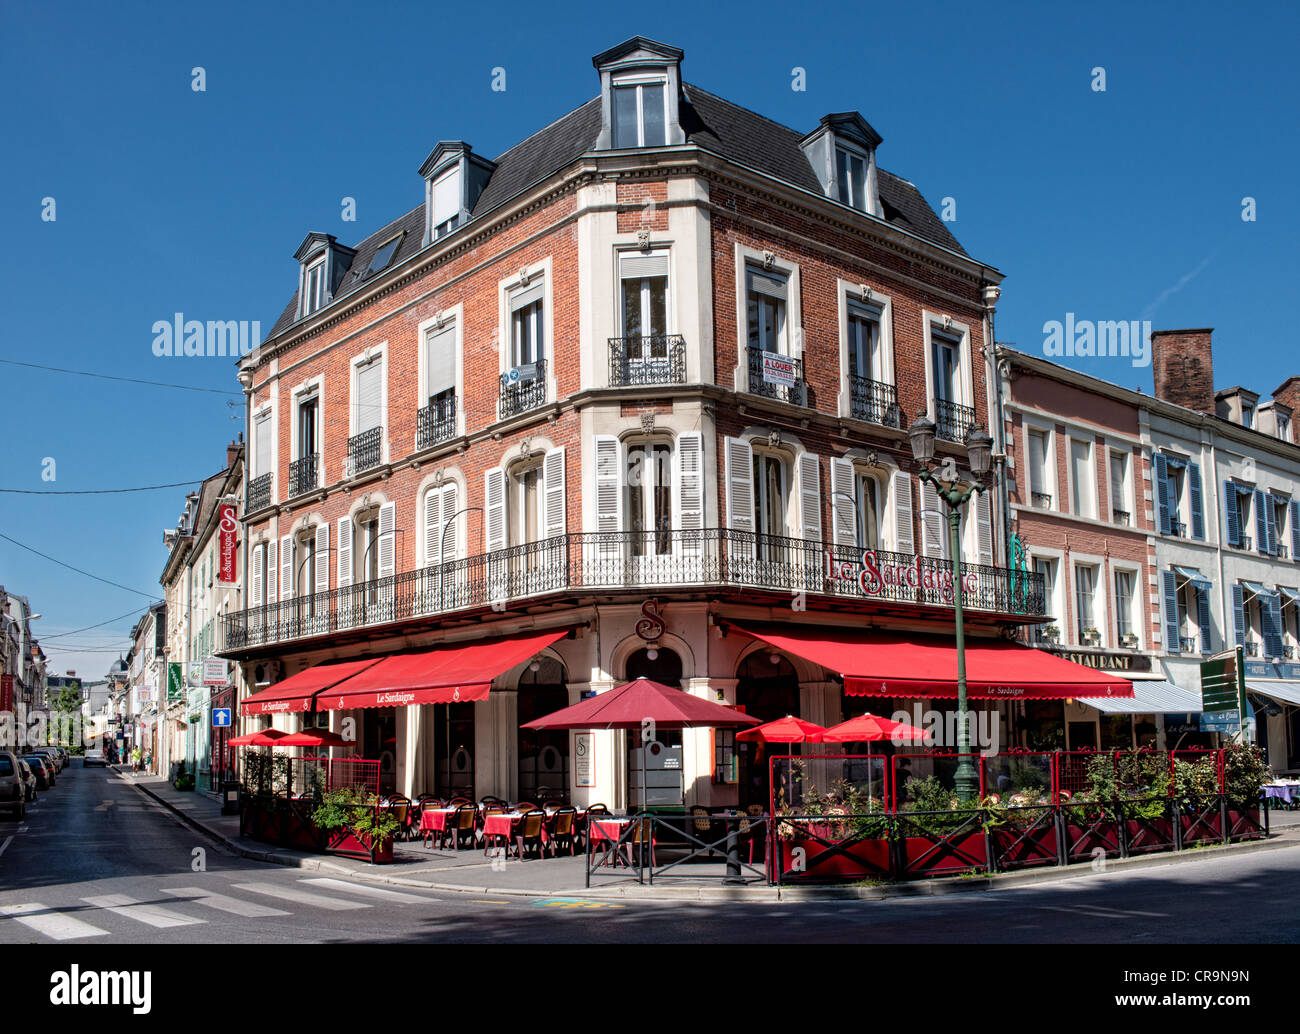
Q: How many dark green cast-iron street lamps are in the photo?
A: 1